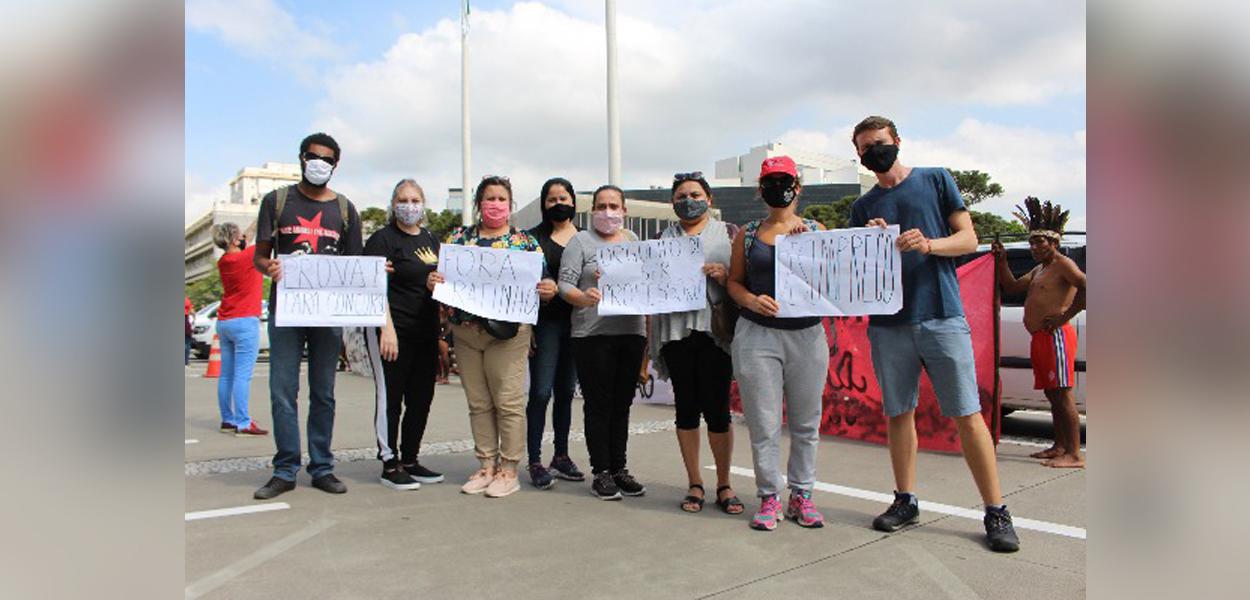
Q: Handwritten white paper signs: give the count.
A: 4